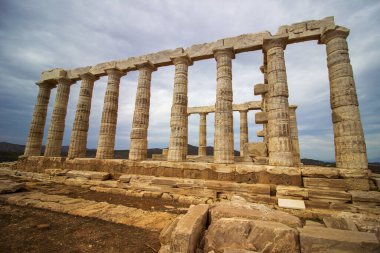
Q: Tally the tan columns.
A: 12